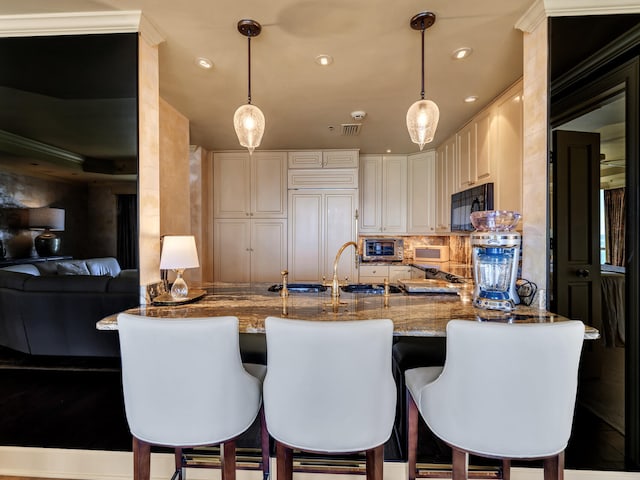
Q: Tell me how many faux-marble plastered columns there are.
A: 2